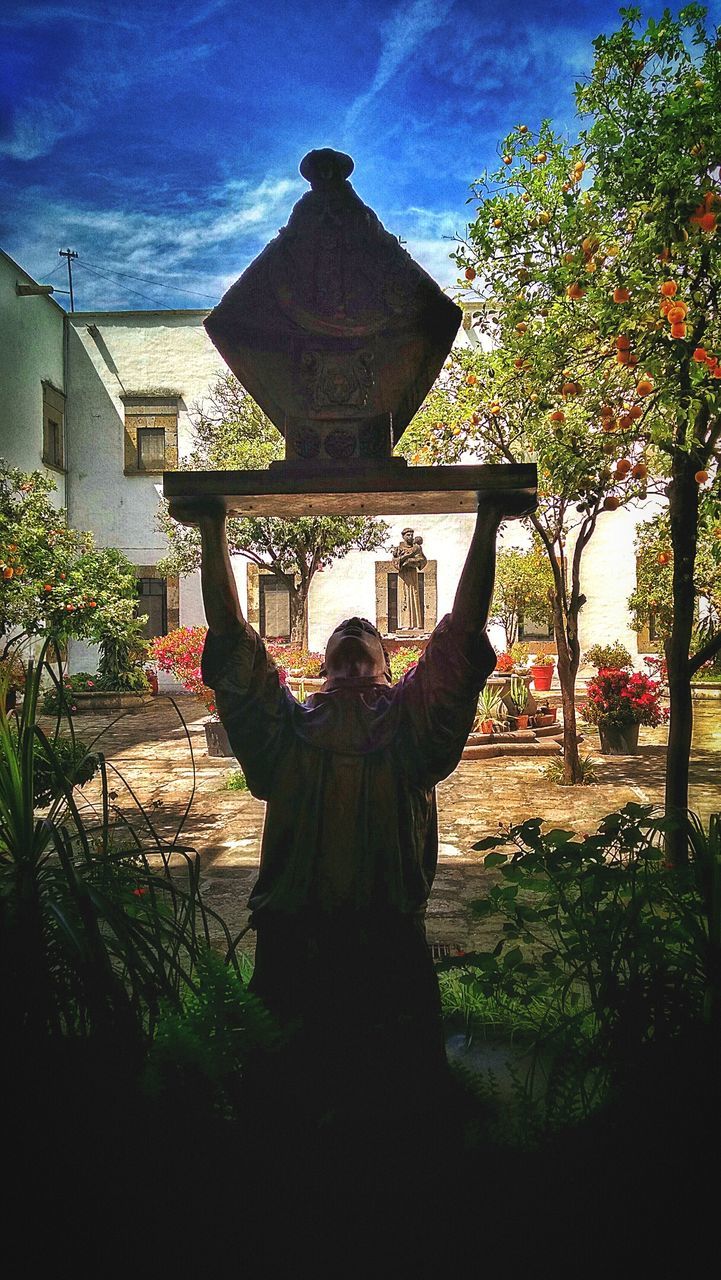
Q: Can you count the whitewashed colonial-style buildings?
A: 1